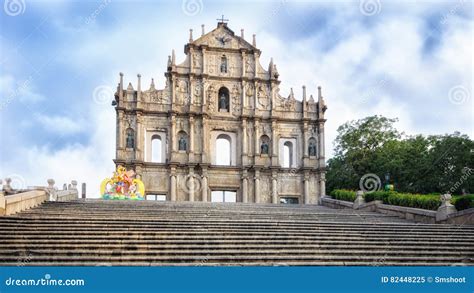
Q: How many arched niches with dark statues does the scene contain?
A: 6